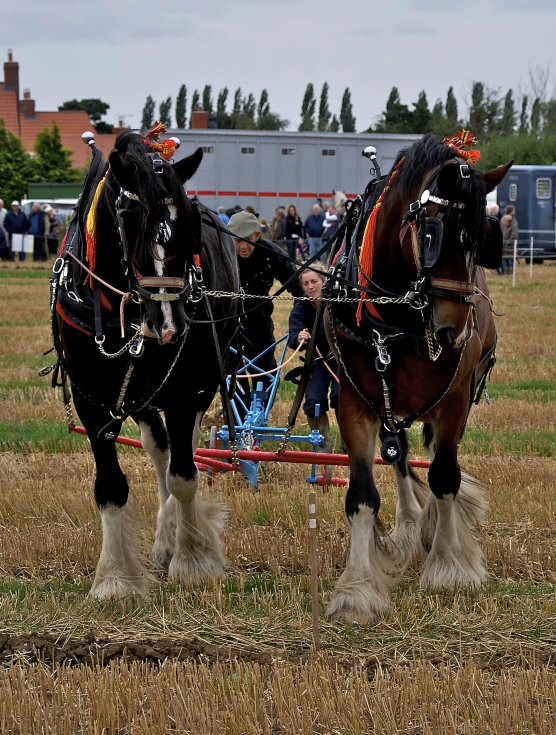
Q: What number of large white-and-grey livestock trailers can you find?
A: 1